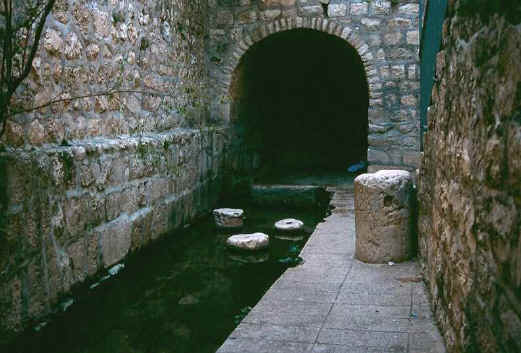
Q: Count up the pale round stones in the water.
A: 3